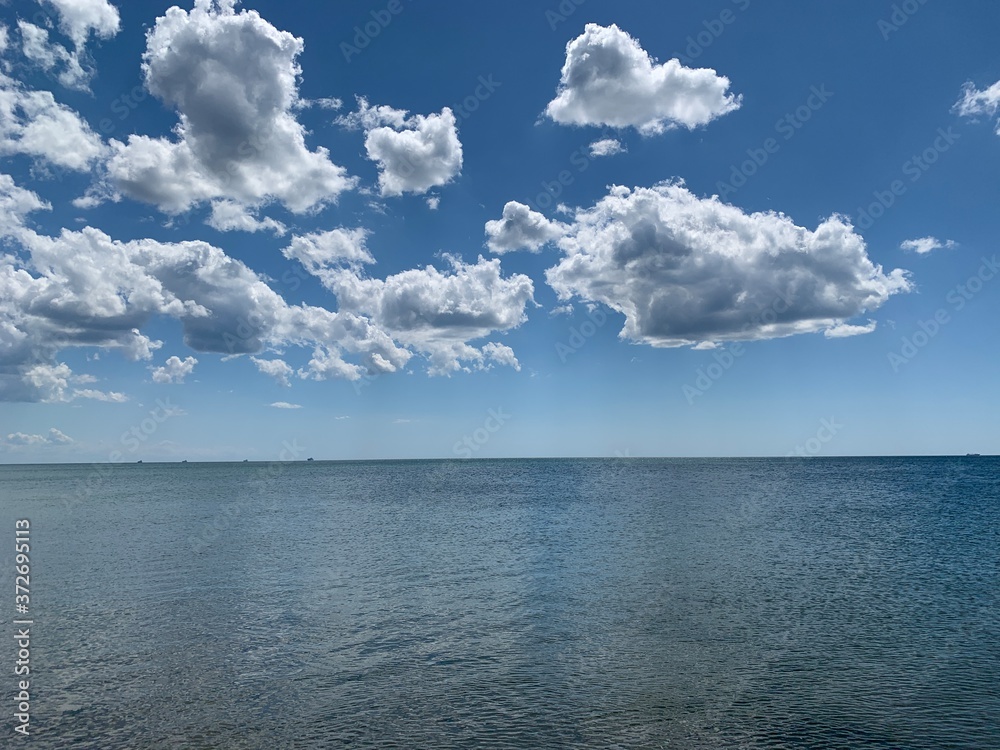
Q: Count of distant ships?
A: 5